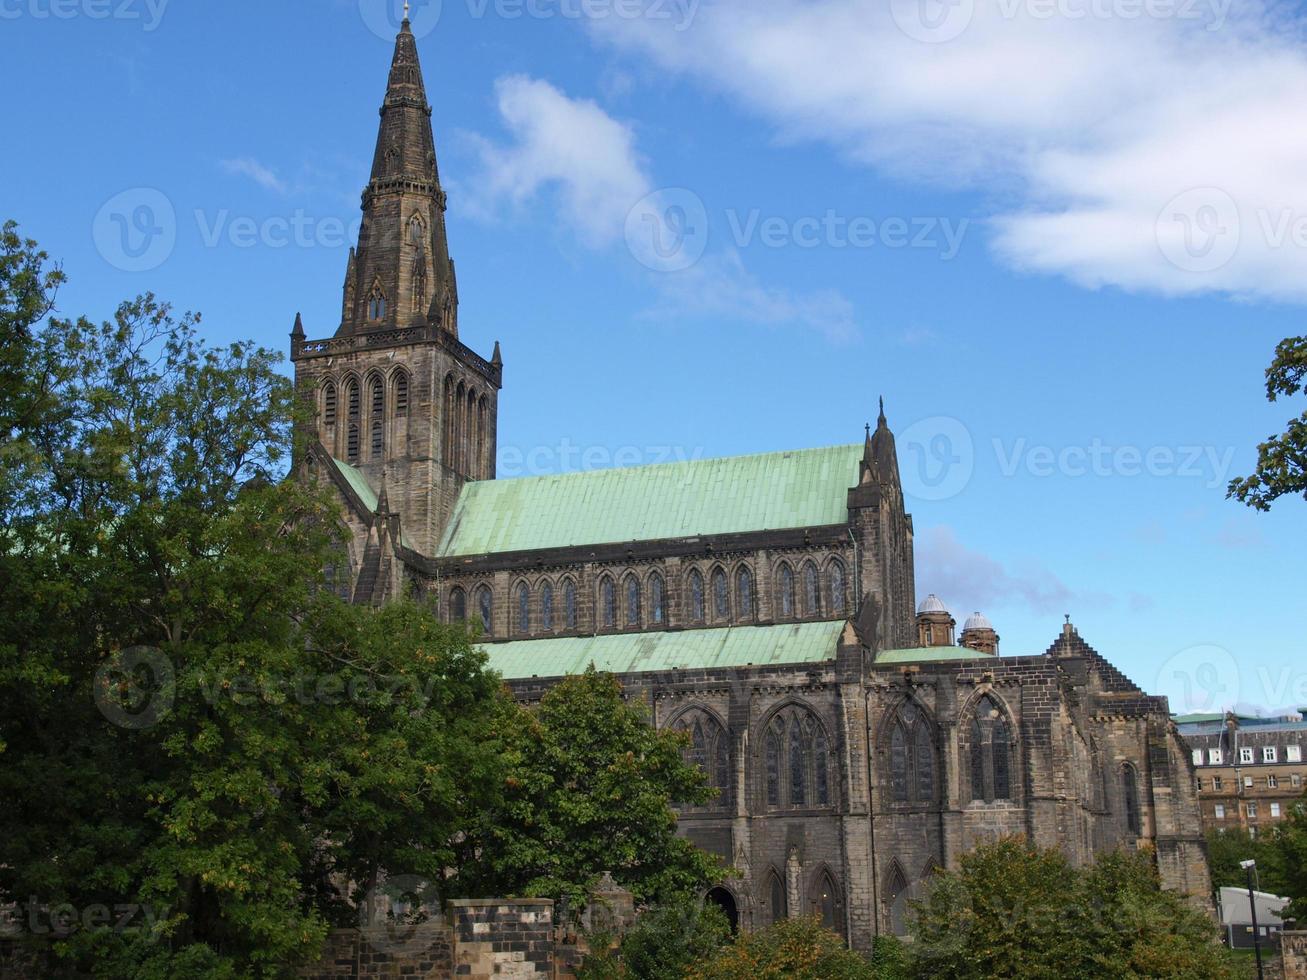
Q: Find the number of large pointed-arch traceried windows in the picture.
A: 4